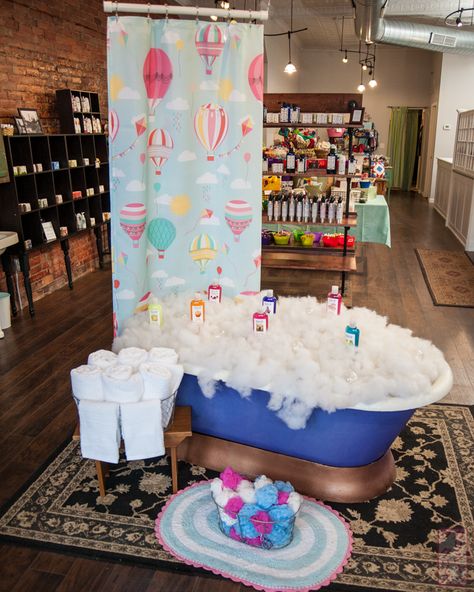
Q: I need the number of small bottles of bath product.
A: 7